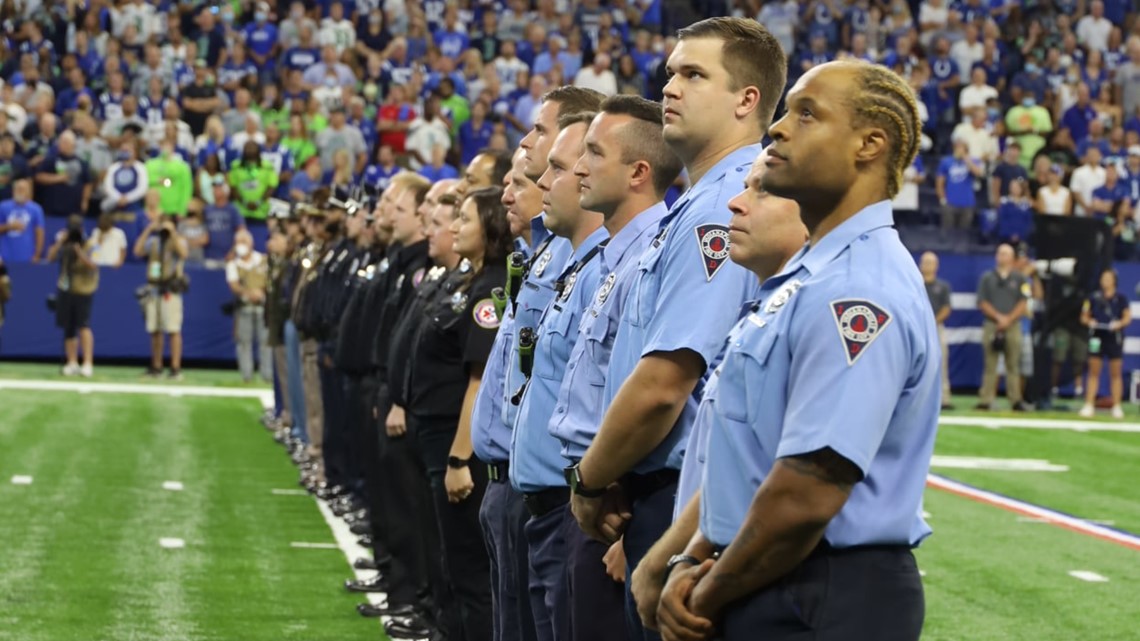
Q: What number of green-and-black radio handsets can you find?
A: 3